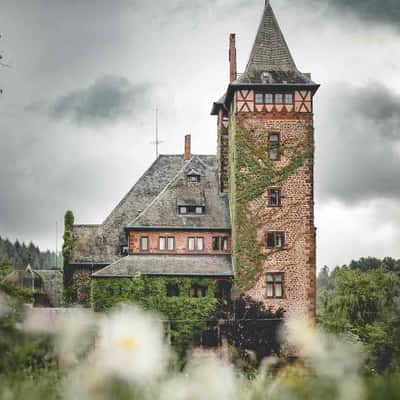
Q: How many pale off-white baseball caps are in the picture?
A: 0